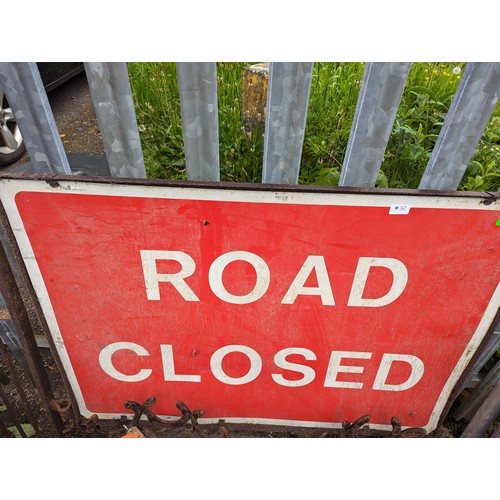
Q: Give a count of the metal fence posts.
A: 6